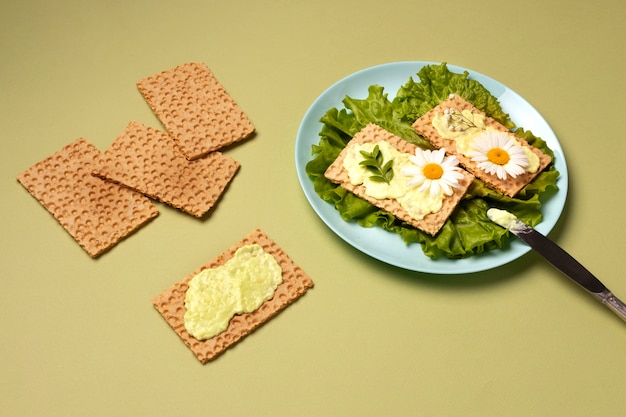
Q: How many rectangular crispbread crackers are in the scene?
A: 6